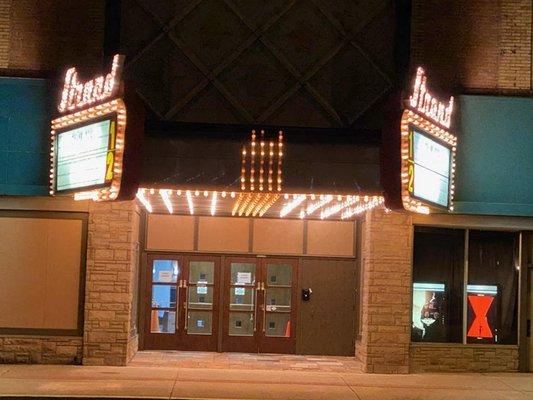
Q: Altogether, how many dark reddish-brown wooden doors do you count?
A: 4